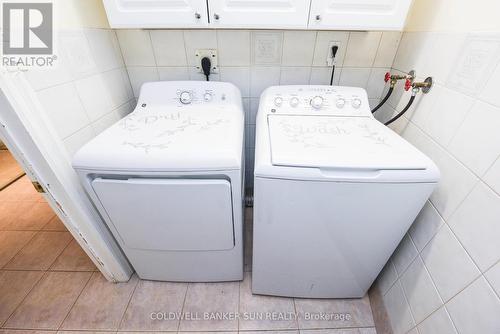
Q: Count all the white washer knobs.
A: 5